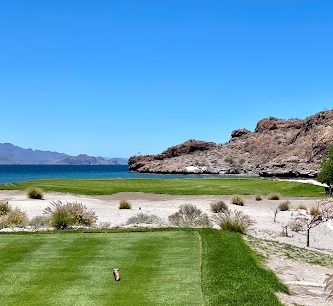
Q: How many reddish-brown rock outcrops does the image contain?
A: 1